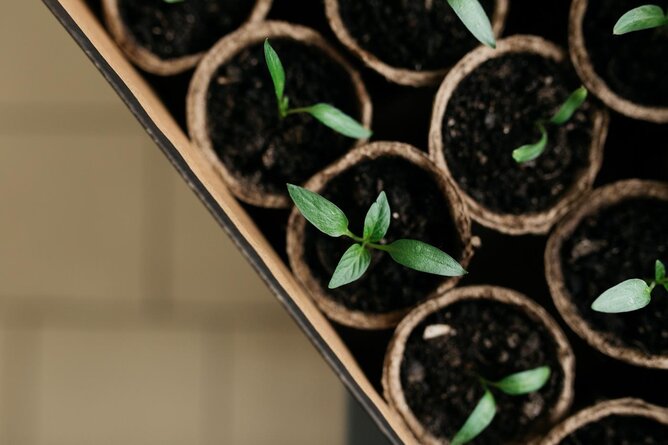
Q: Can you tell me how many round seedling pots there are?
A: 9